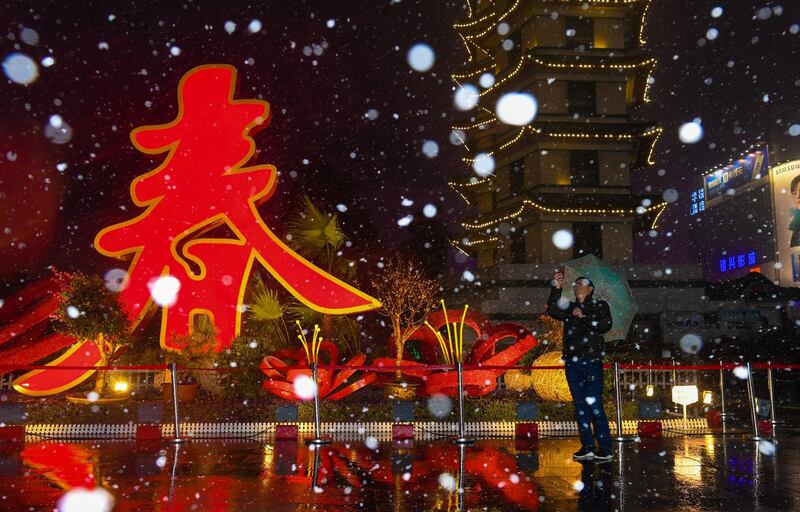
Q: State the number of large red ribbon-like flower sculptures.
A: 2